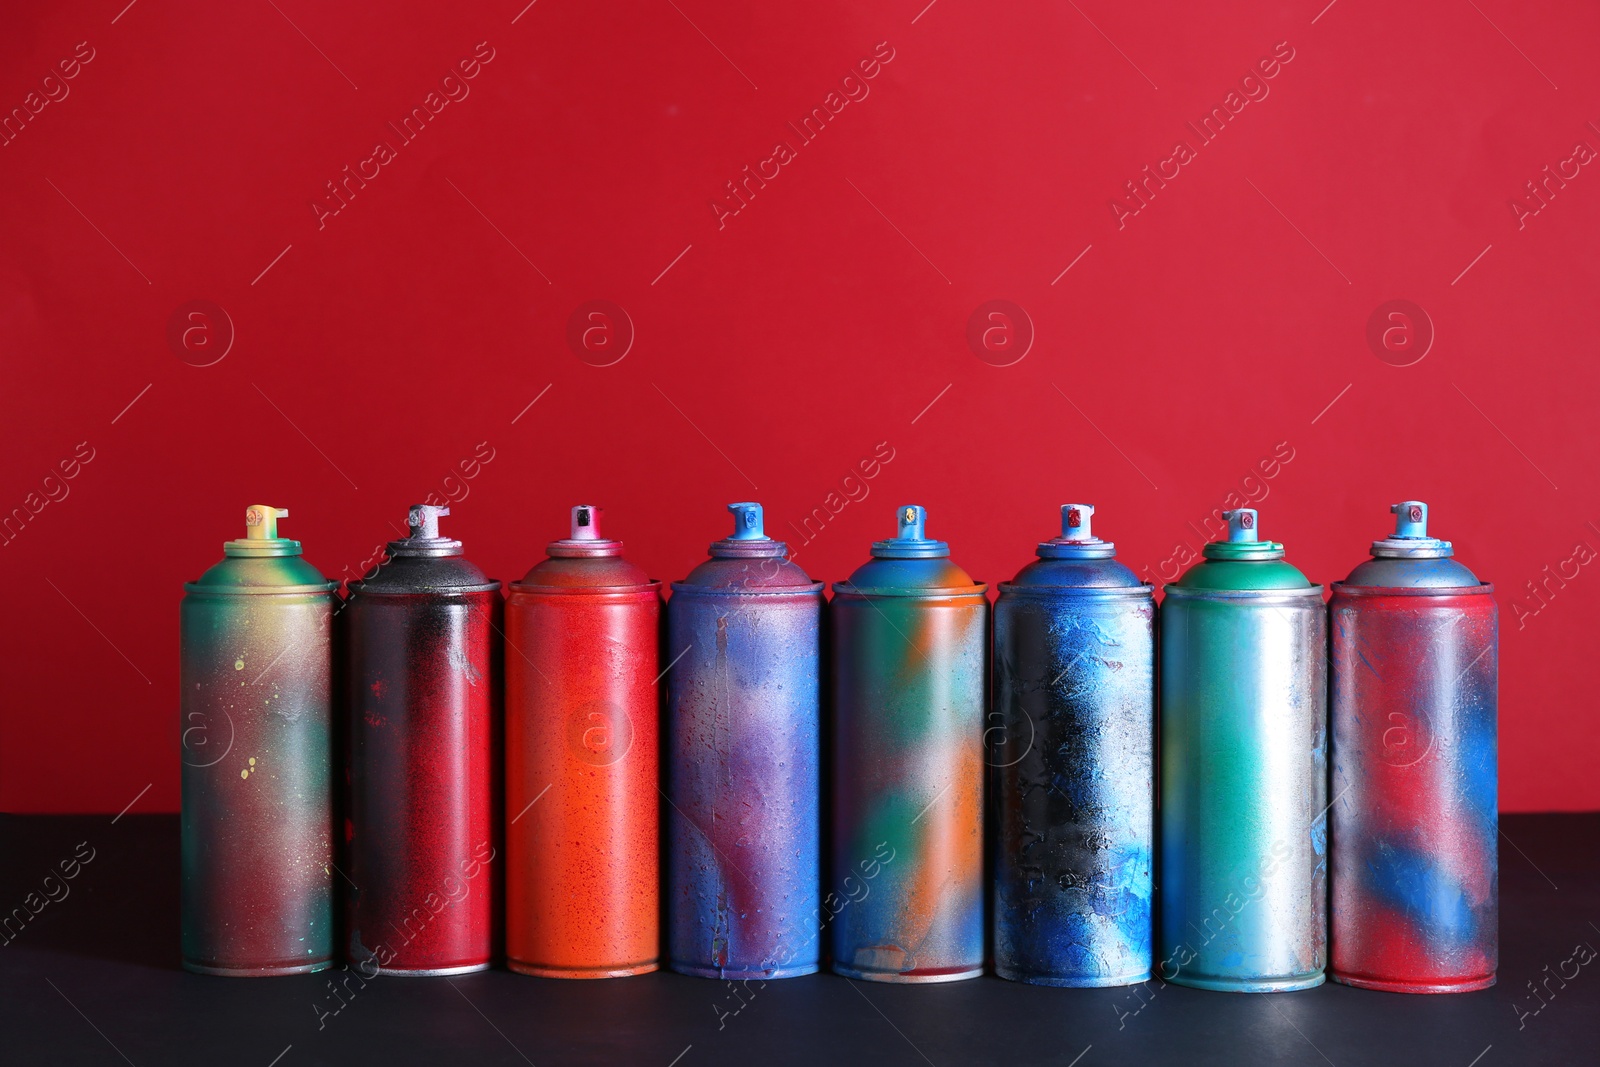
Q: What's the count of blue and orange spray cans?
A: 1